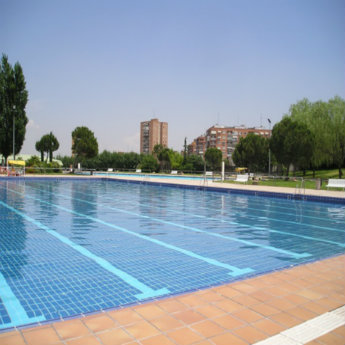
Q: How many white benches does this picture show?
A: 6